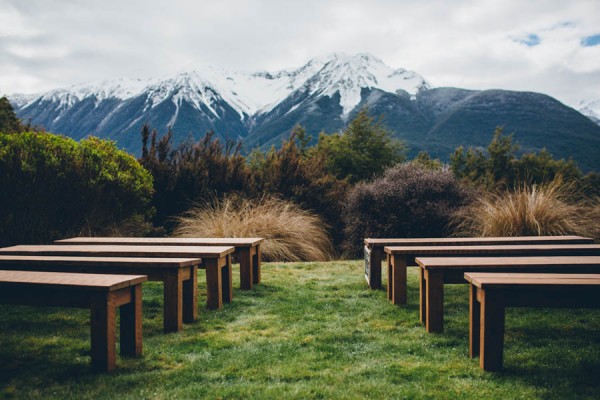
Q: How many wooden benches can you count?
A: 8